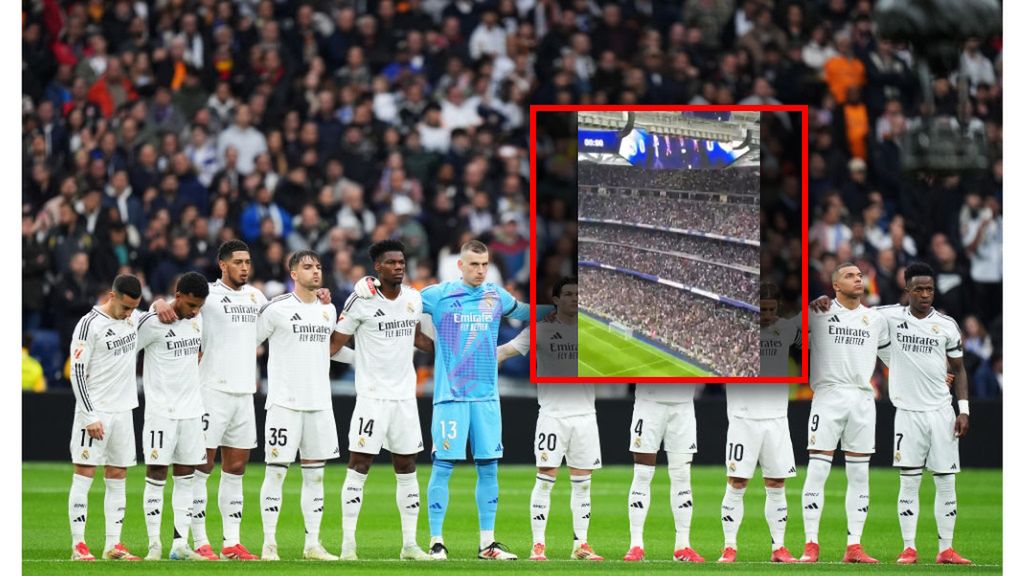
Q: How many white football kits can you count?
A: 10